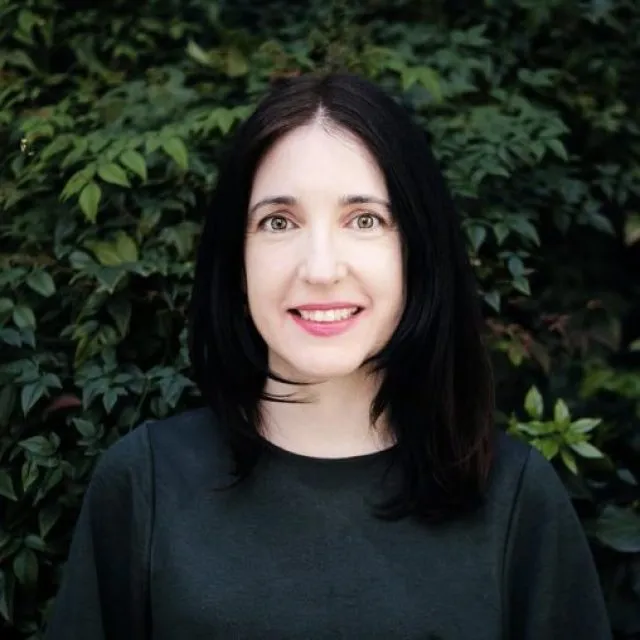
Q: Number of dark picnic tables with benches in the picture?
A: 0